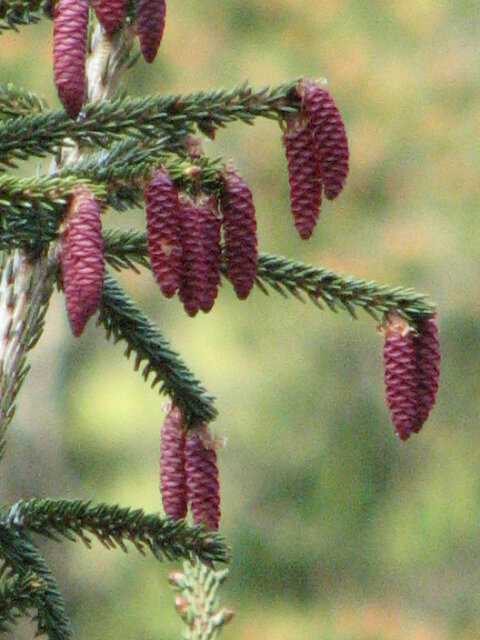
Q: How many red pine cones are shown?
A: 14